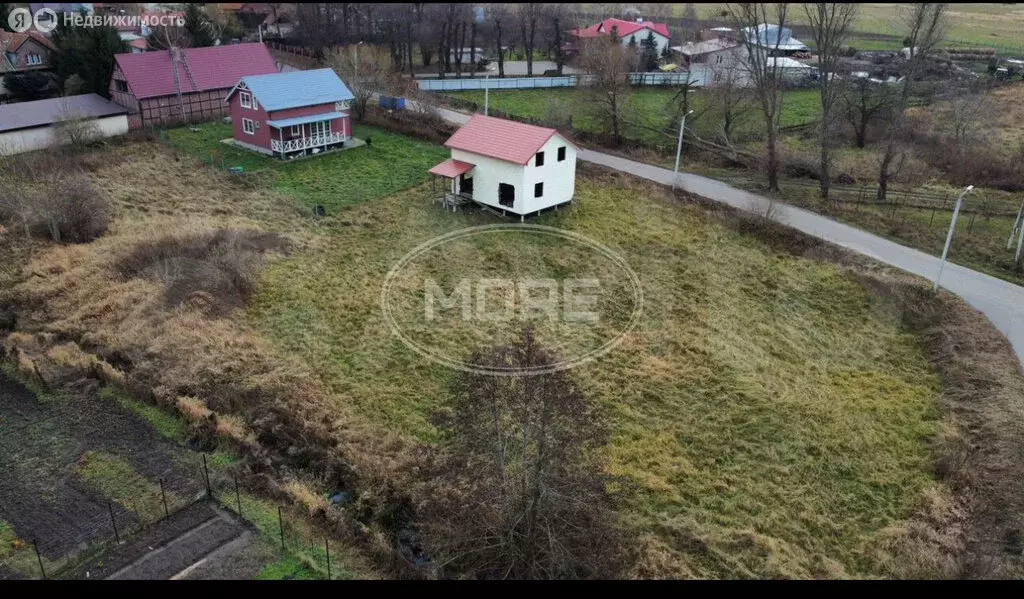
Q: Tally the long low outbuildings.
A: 1